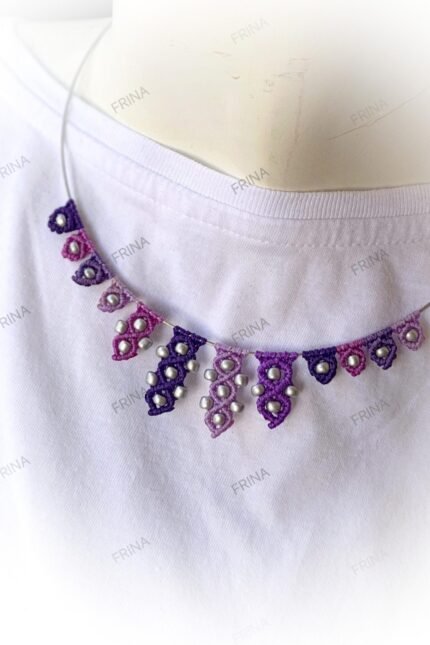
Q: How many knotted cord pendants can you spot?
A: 12